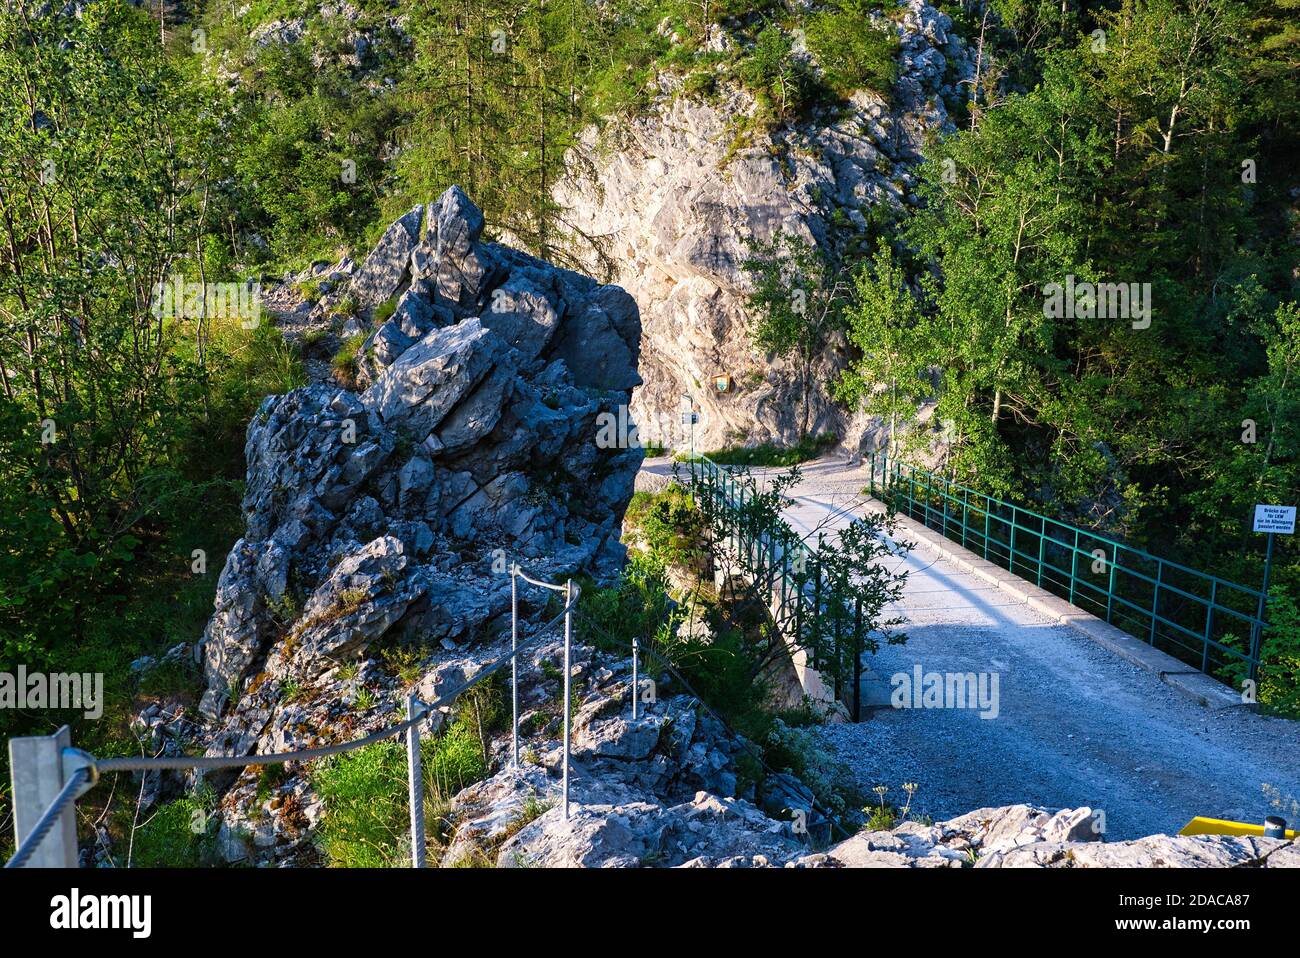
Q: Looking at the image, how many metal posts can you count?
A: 5